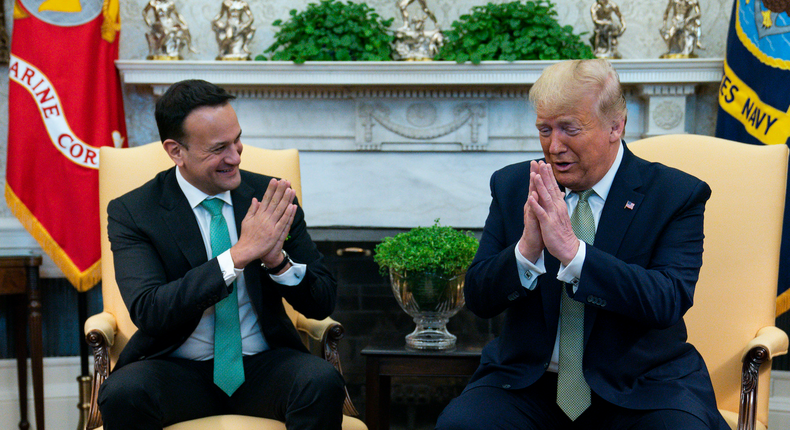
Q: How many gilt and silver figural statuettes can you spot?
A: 5